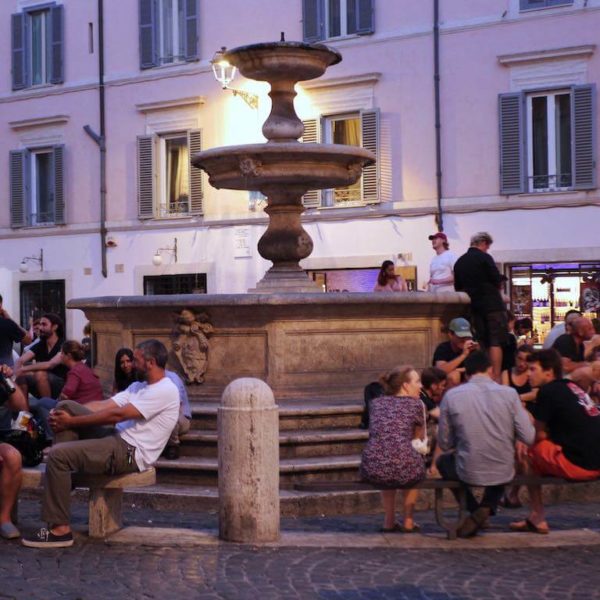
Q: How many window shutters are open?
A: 14